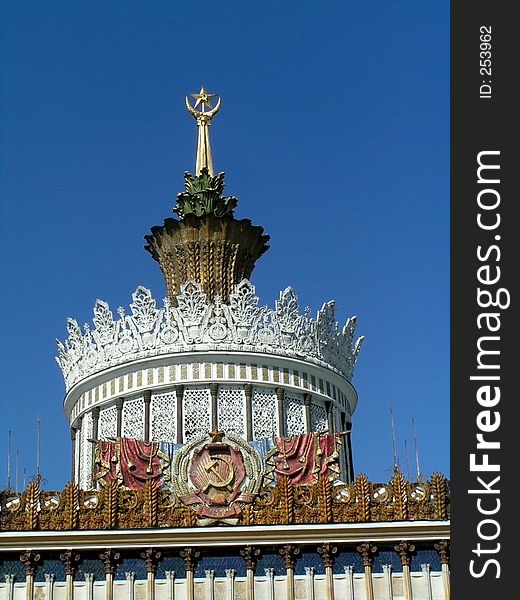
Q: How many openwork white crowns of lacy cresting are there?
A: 1